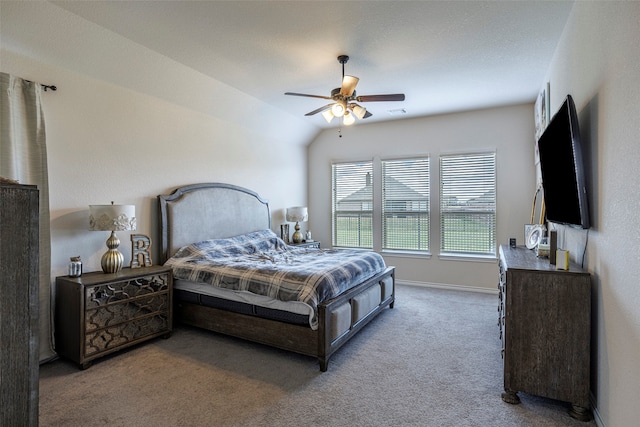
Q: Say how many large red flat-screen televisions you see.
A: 0